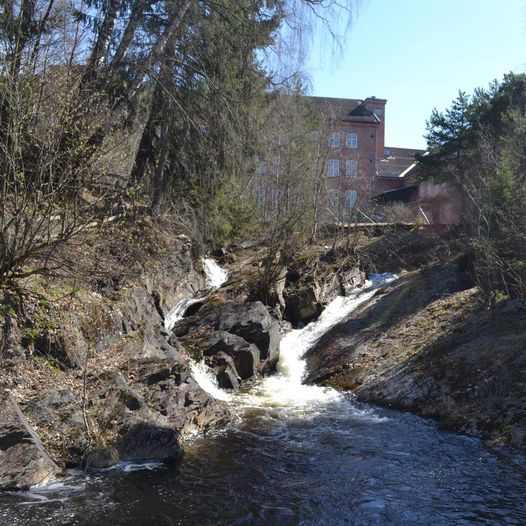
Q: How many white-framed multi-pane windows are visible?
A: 6